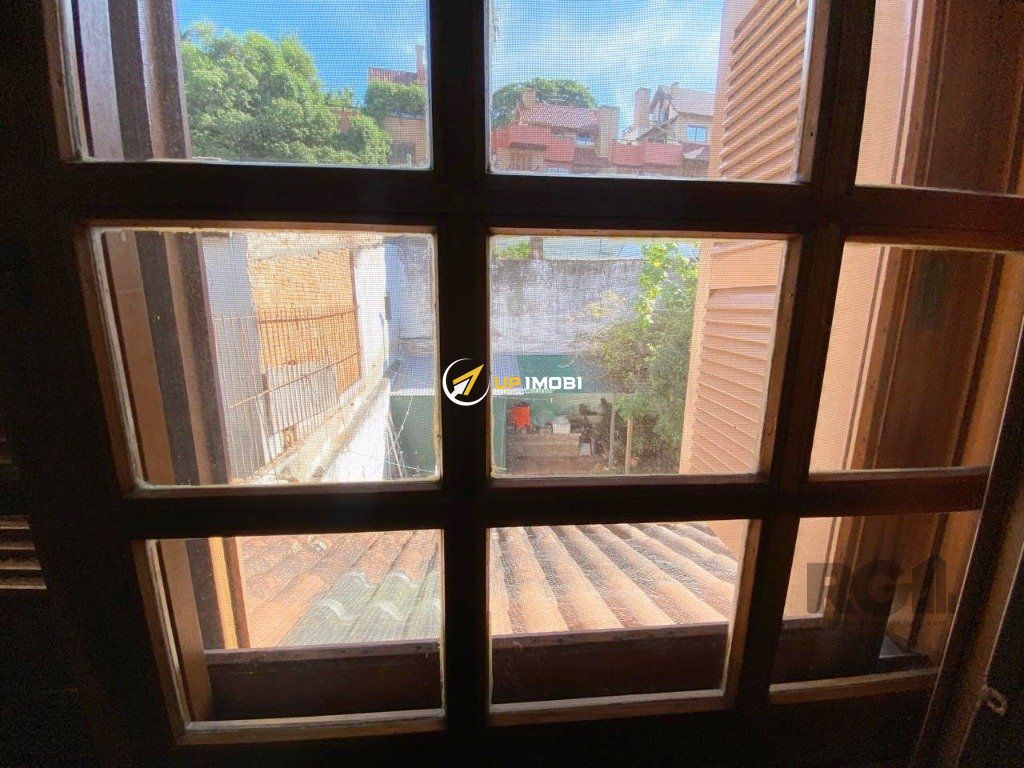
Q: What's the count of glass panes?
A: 9